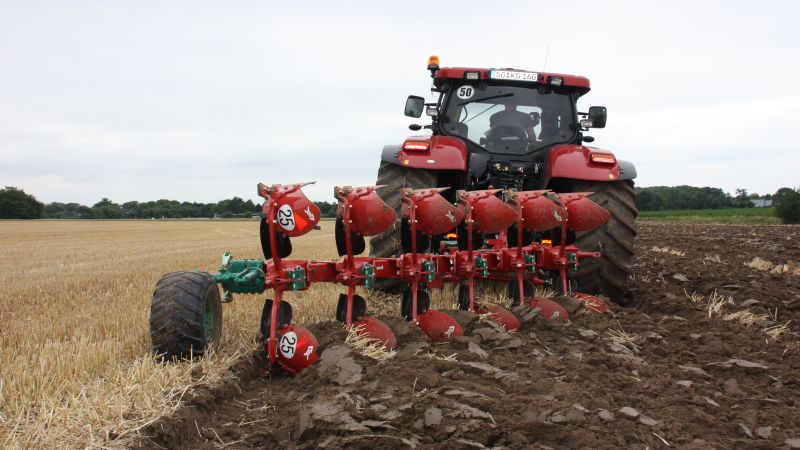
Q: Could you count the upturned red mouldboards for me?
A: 6